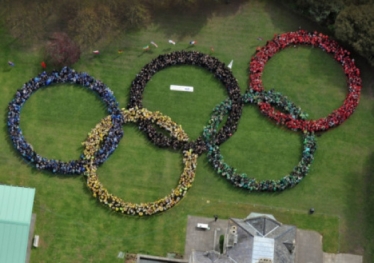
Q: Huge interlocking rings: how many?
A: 5